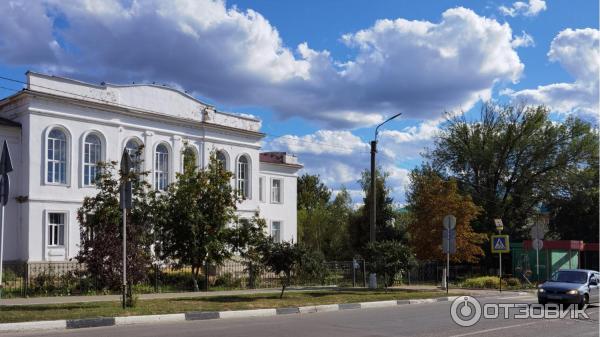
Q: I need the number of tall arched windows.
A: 7